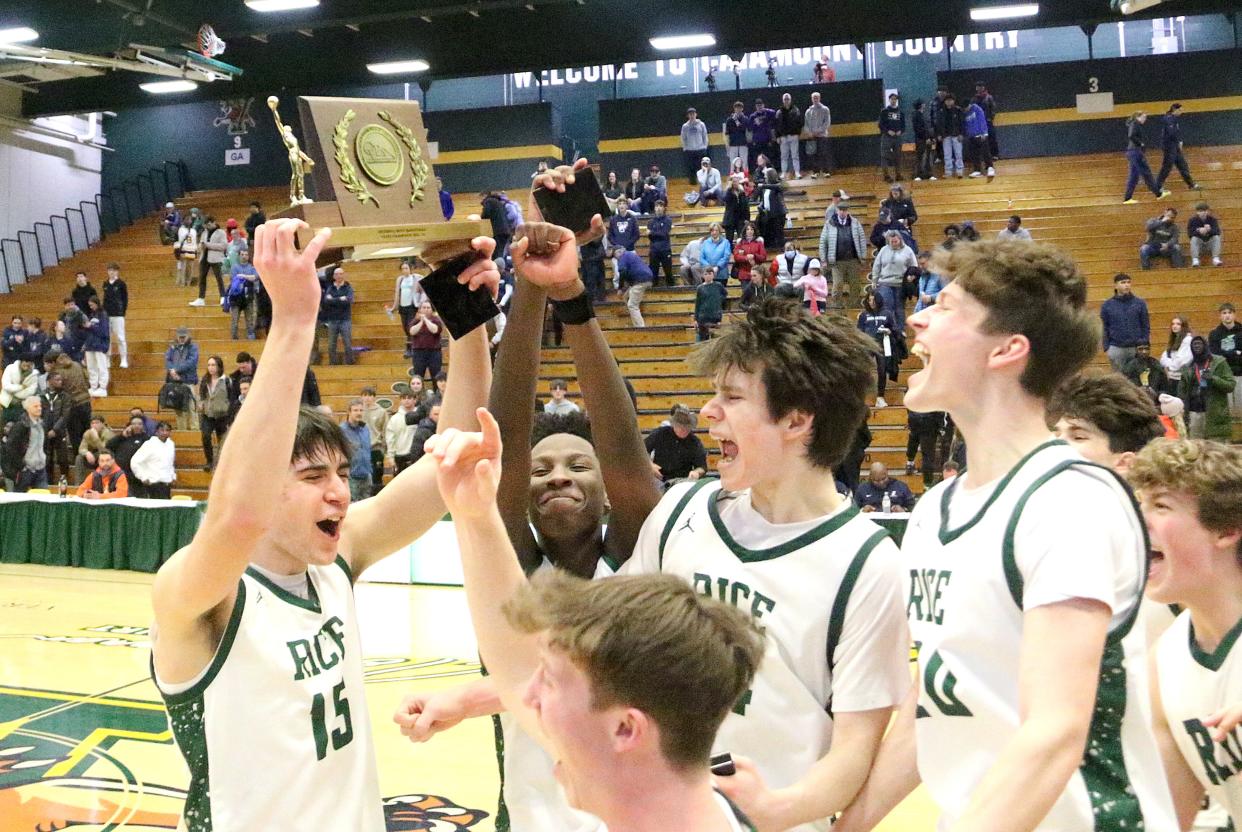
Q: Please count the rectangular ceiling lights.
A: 6